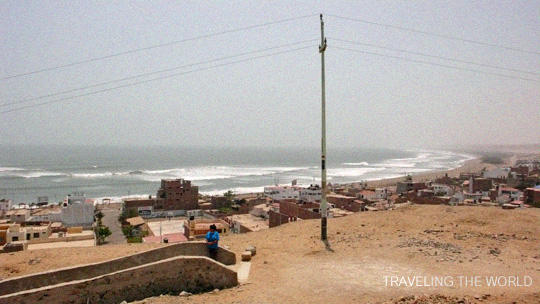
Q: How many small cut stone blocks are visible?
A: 2